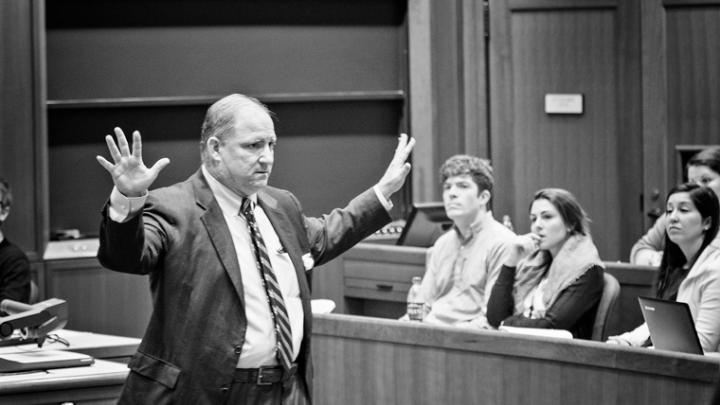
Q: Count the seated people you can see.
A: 5